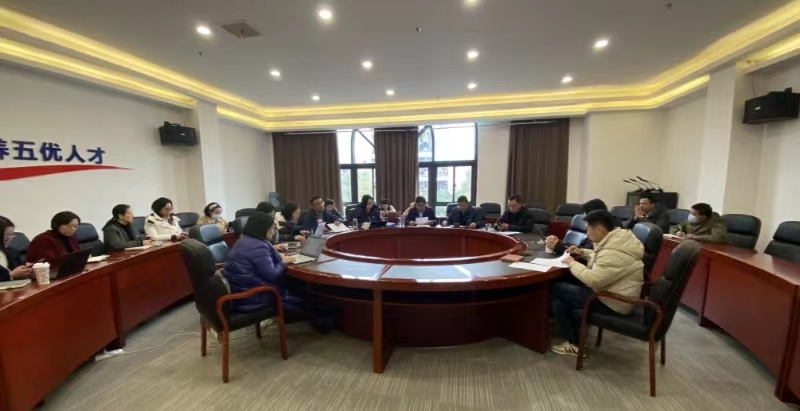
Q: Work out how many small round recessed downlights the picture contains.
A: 11